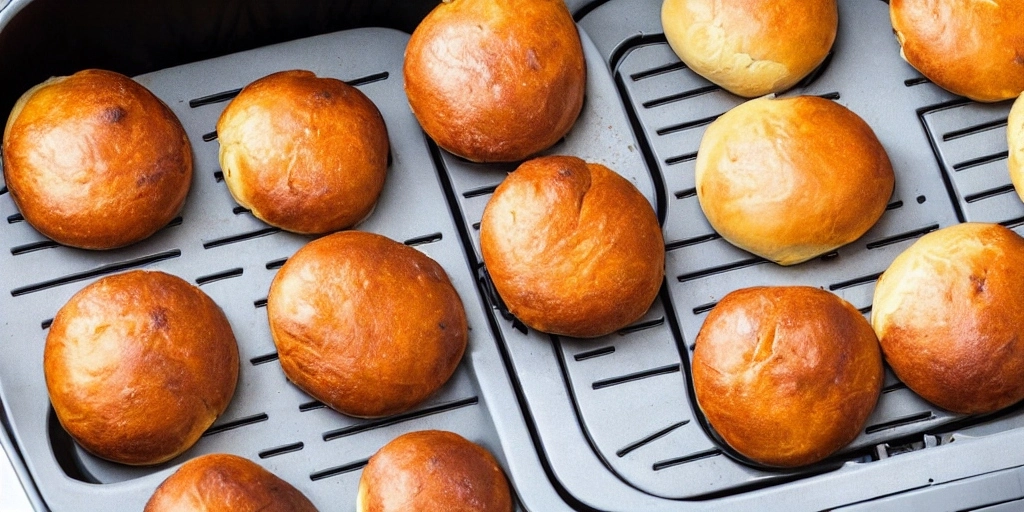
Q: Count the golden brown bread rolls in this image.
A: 14